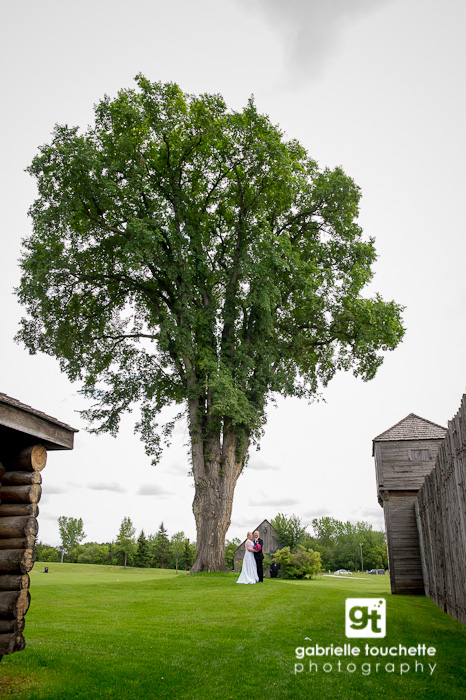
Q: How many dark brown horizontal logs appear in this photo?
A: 11